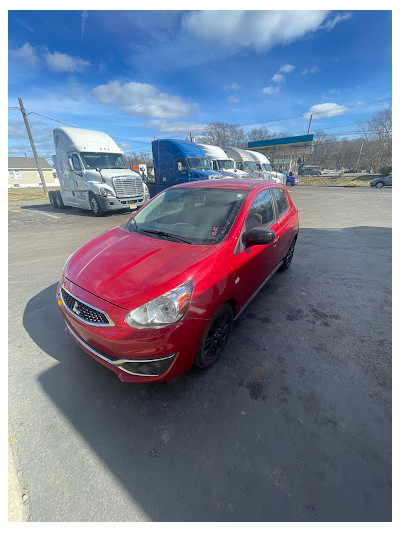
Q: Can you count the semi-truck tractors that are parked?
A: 5